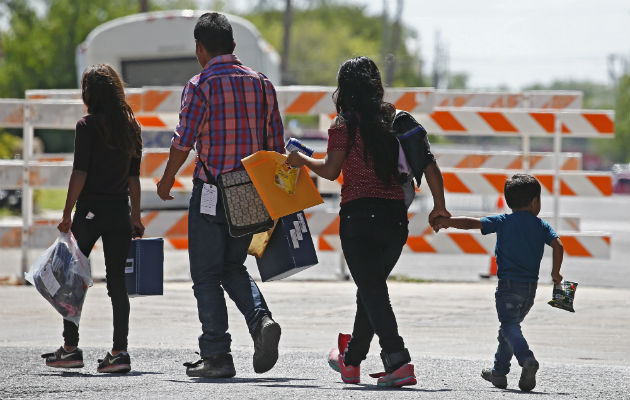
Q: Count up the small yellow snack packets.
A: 1